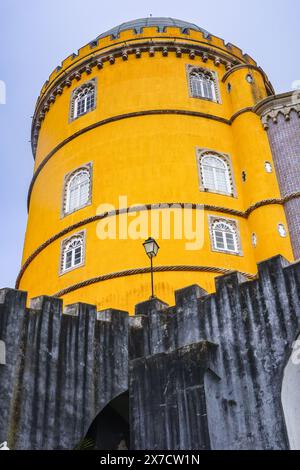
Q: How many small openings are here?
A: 6